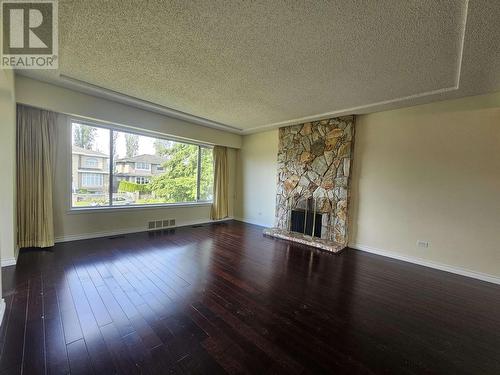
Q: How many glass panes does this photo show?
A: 3